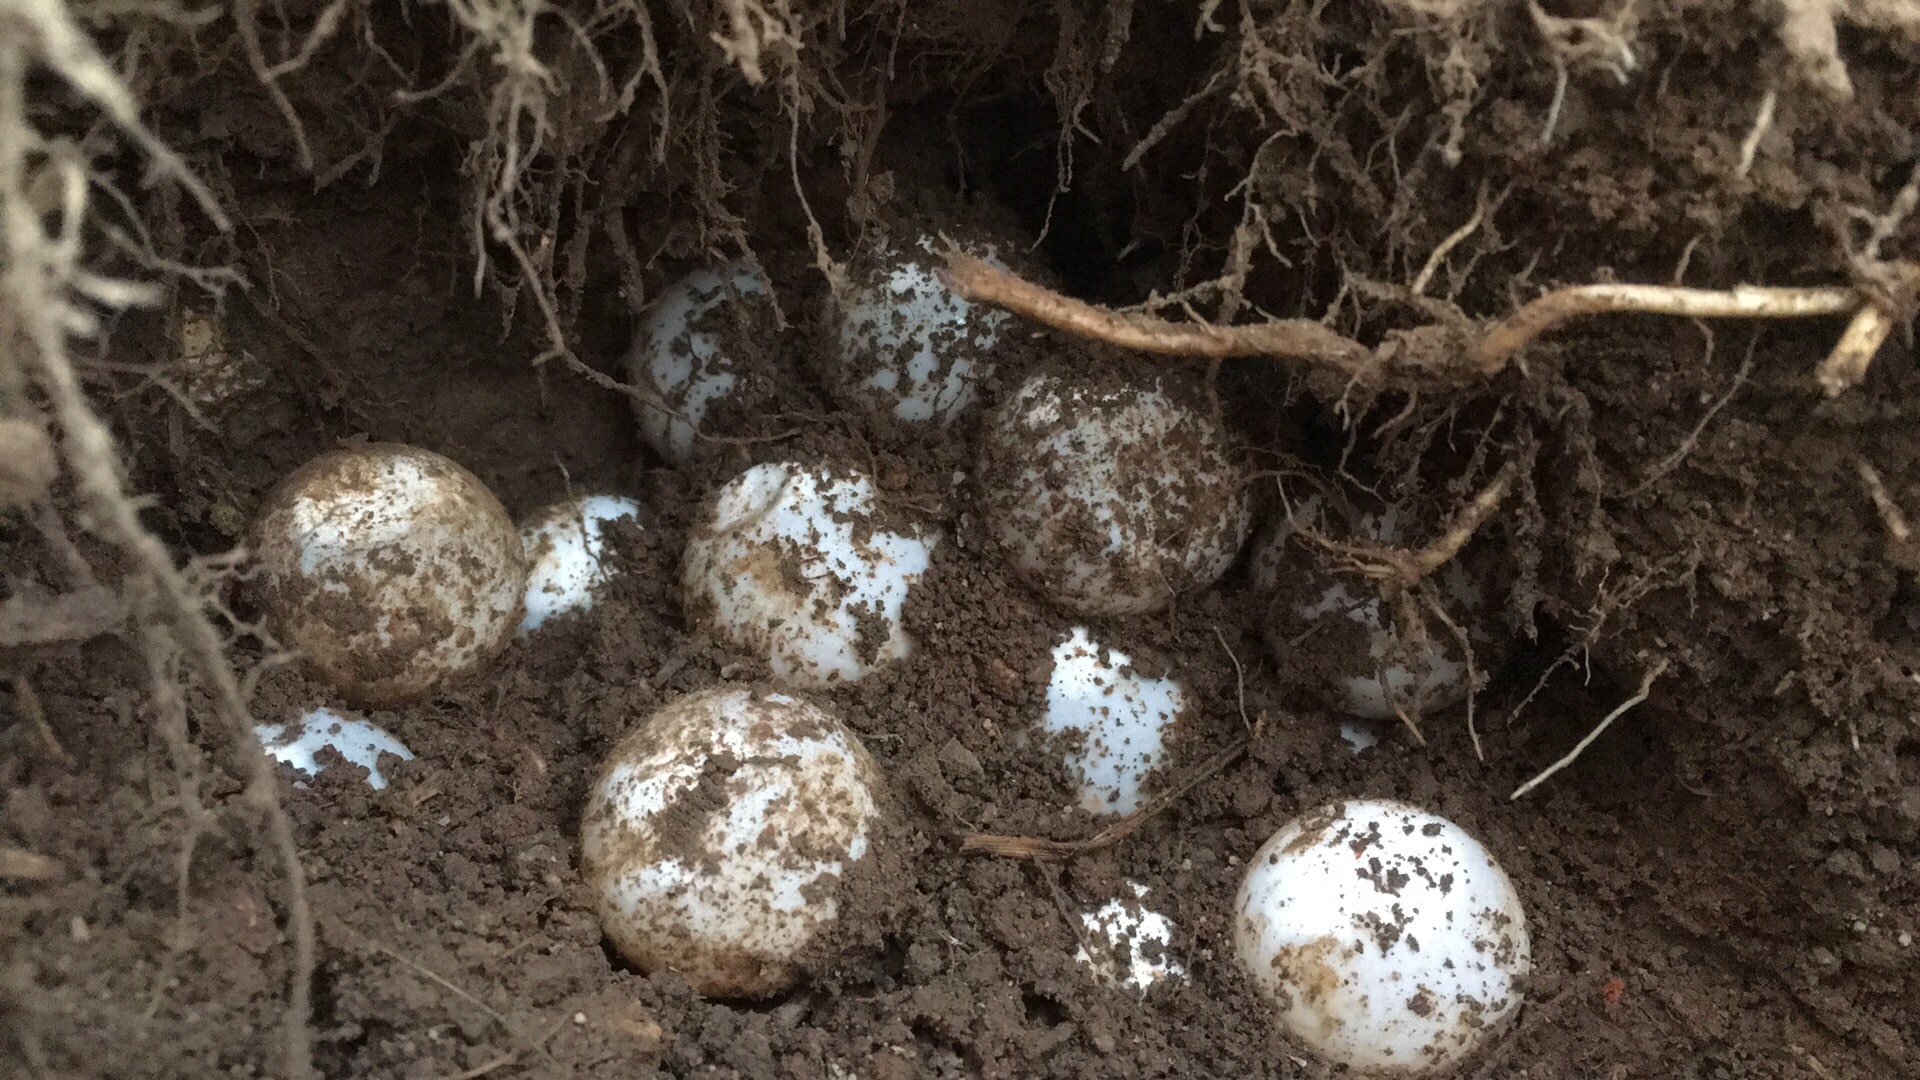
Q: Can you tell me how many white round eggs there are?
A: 12